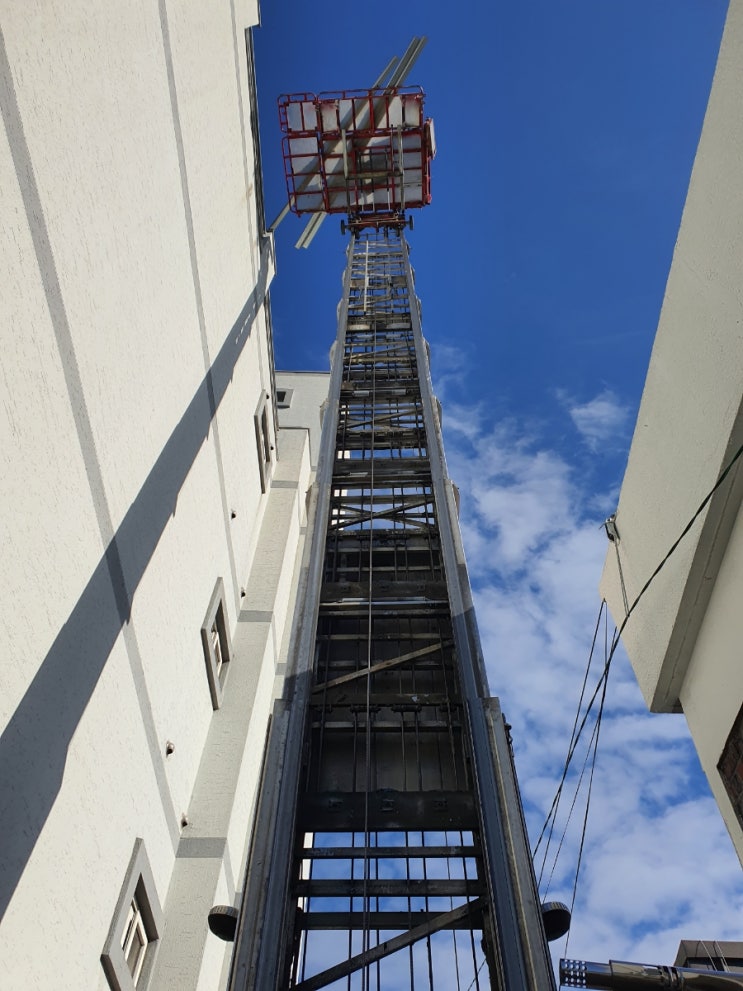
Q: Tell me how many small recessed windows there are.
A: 4